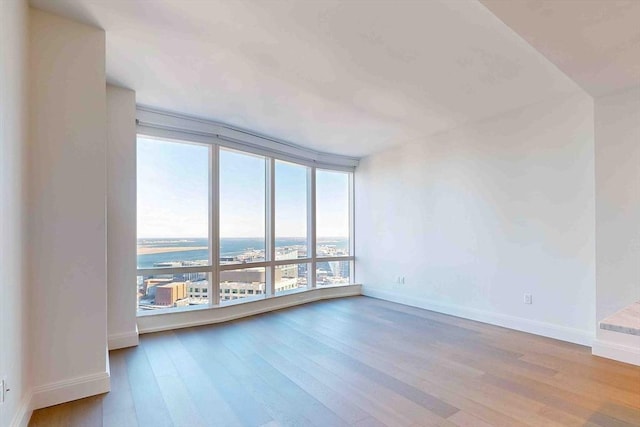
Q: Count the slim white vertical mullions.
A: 3